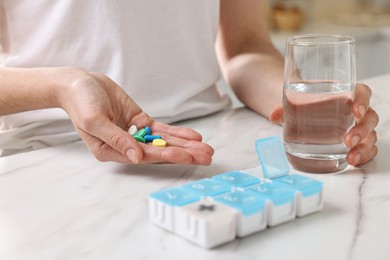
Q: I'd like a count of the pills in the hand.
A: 6